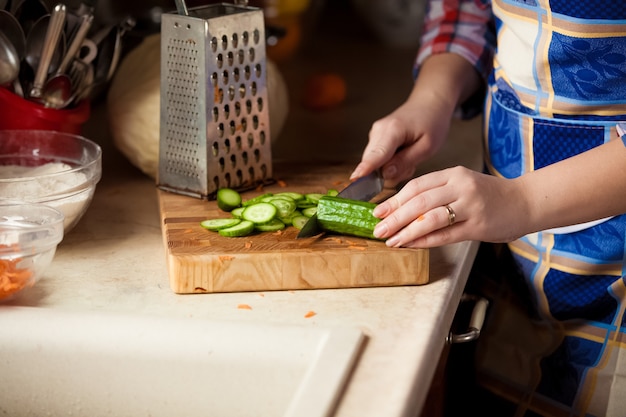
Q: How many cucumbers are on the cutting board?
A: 1